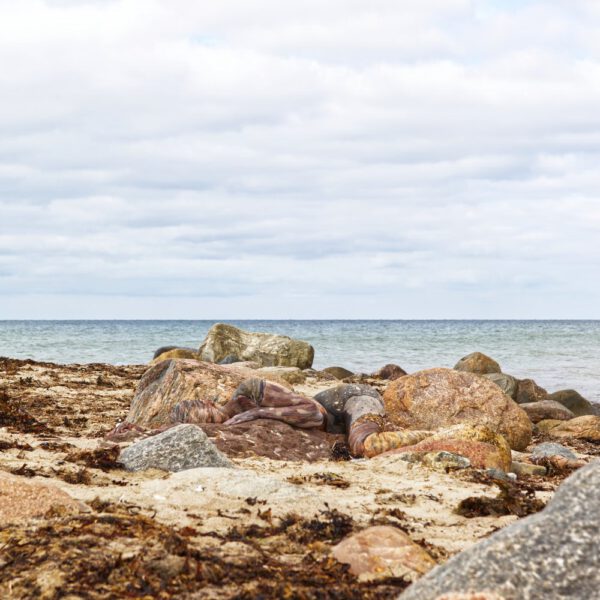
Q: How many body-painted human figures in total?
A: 1